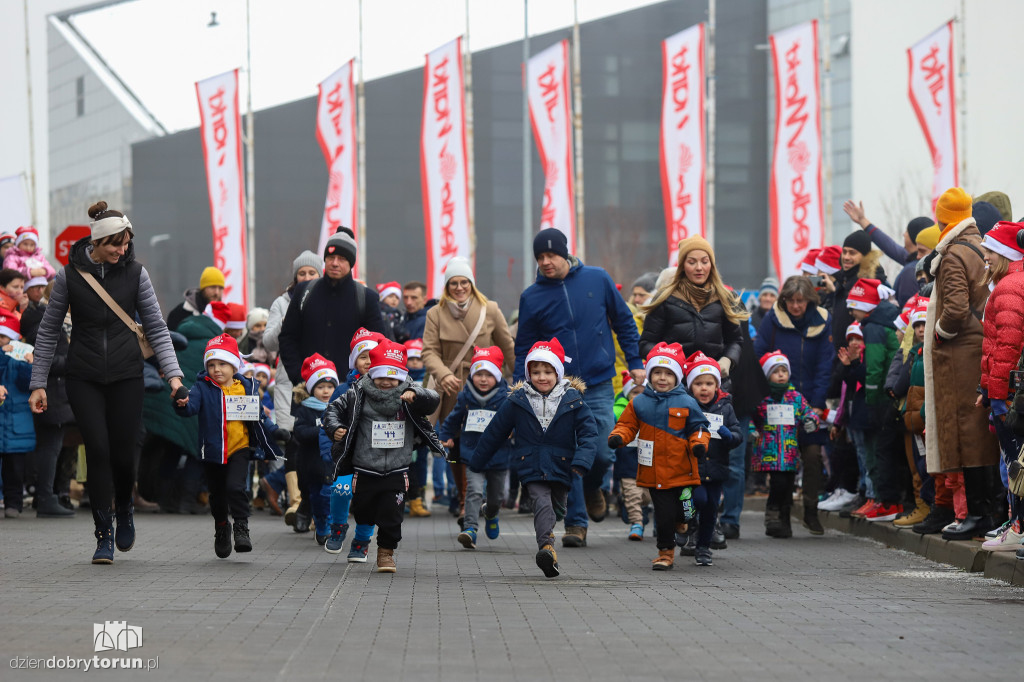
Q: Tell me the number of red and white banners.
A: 7